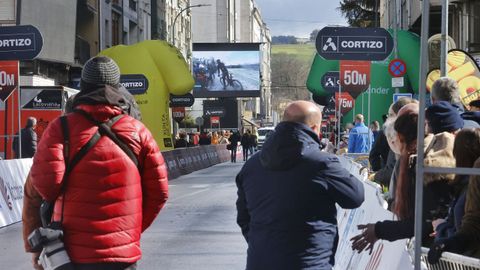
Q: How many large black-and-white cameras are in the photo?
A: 1